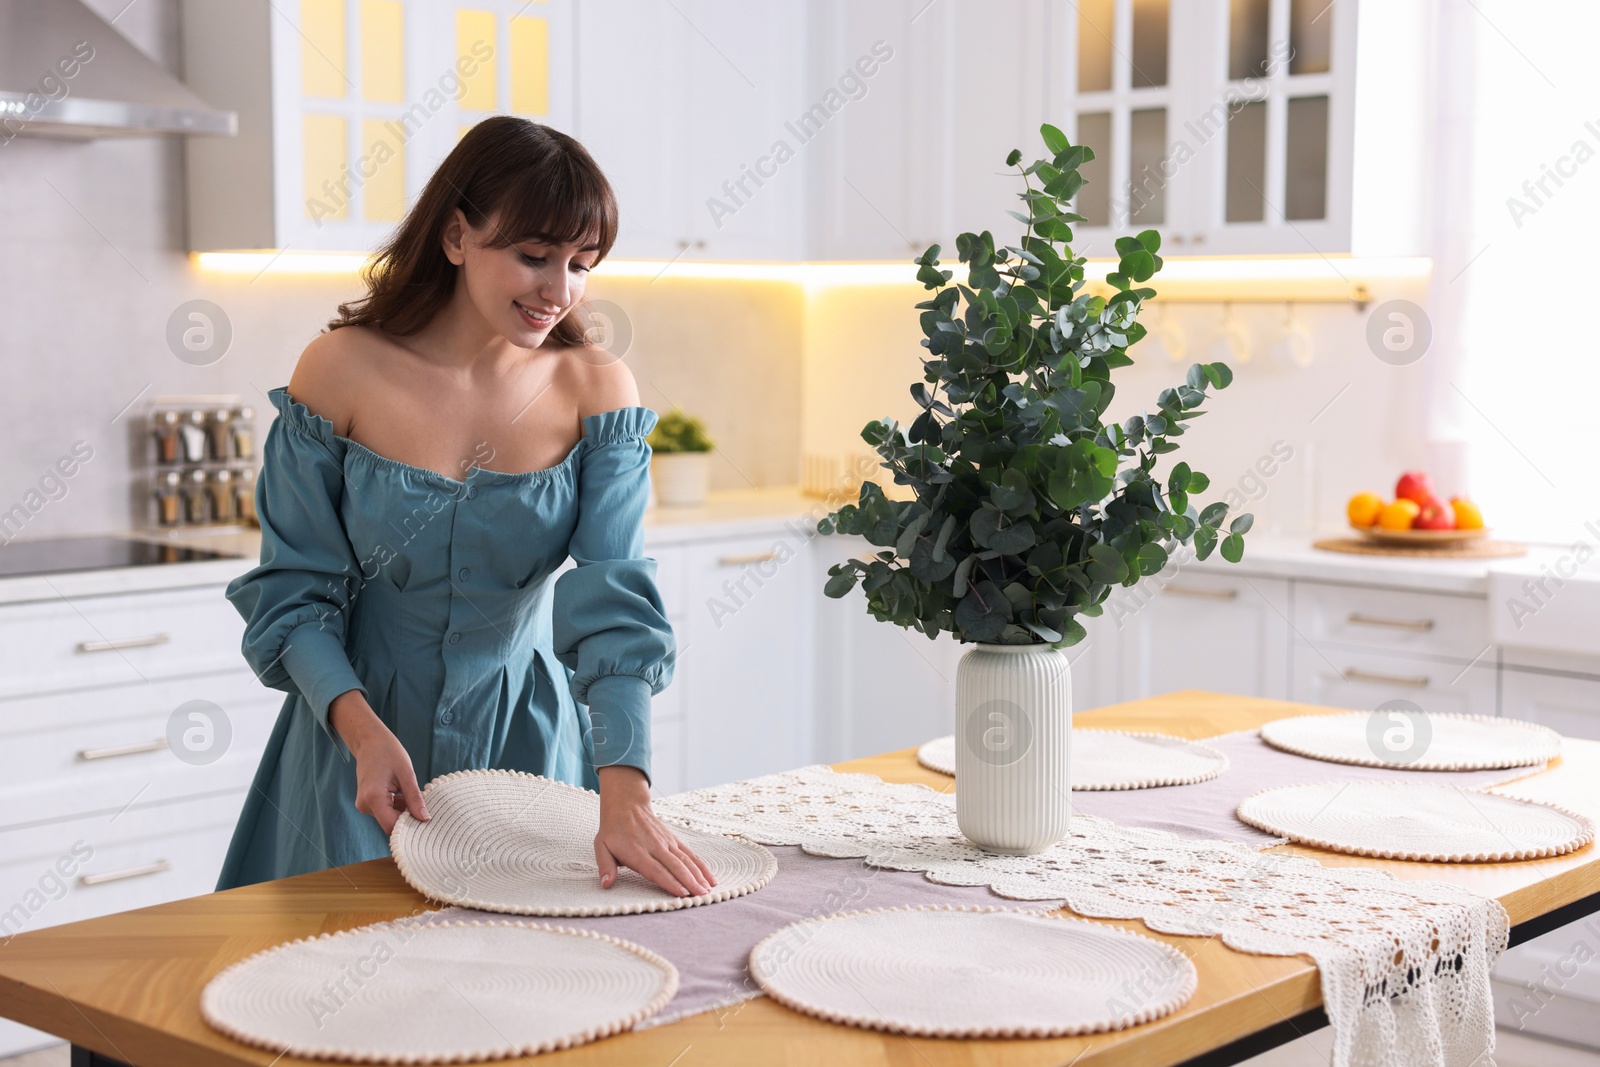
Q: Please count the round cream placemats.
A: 6